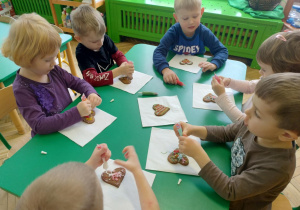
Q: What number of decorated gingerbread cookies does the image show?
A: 7